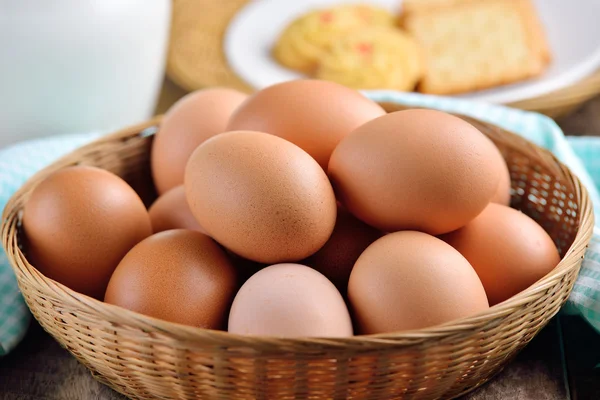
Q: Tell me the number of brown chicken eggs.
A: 12